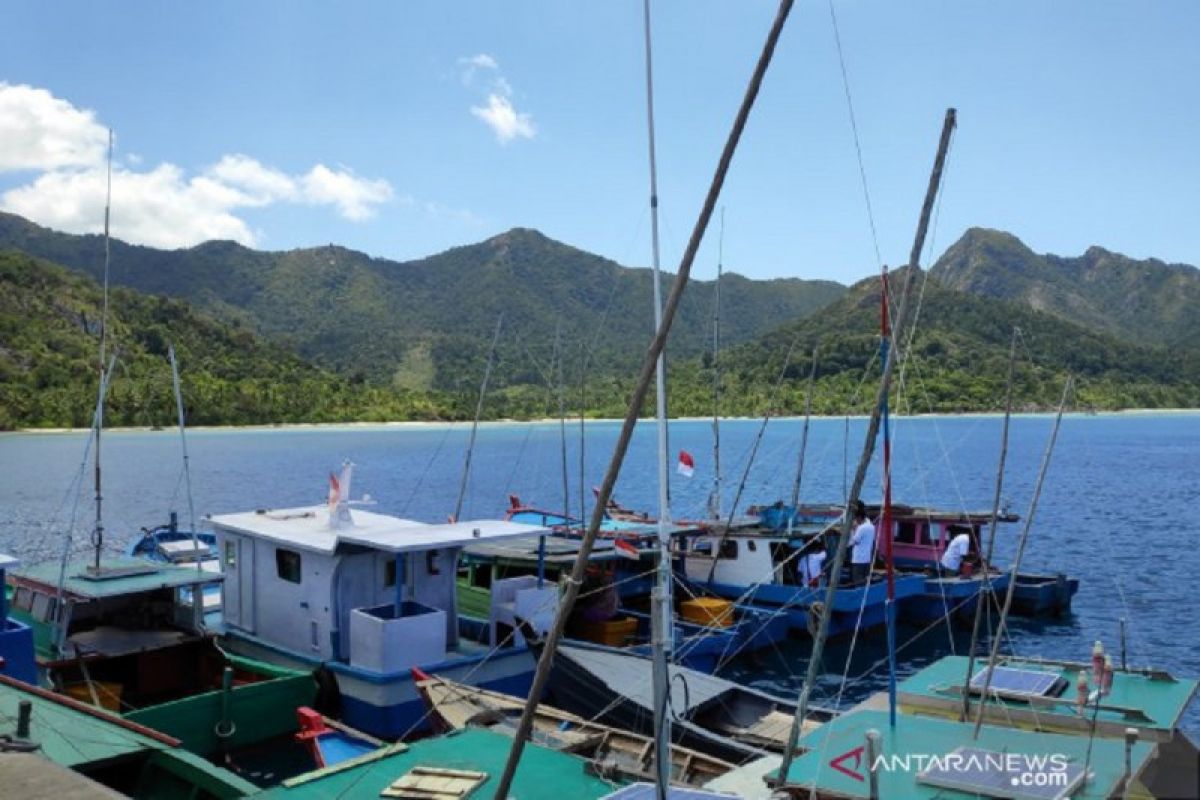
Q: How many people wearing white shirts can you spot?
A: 3